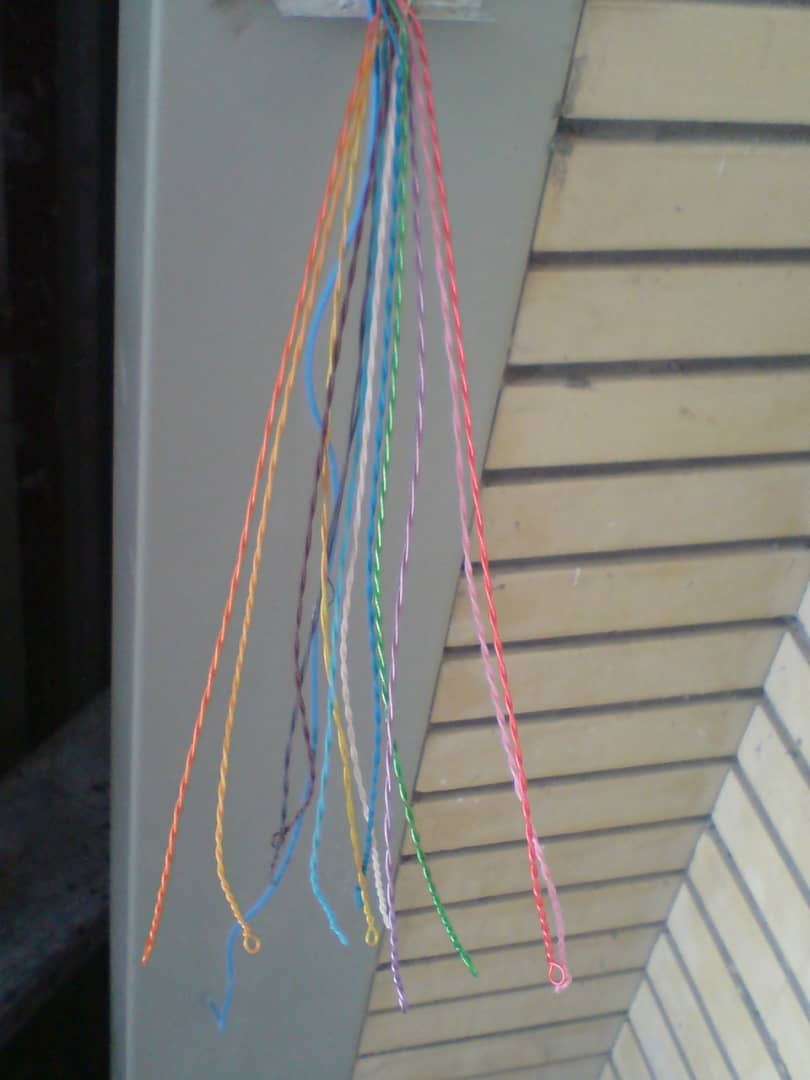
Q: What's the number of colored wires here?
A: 13